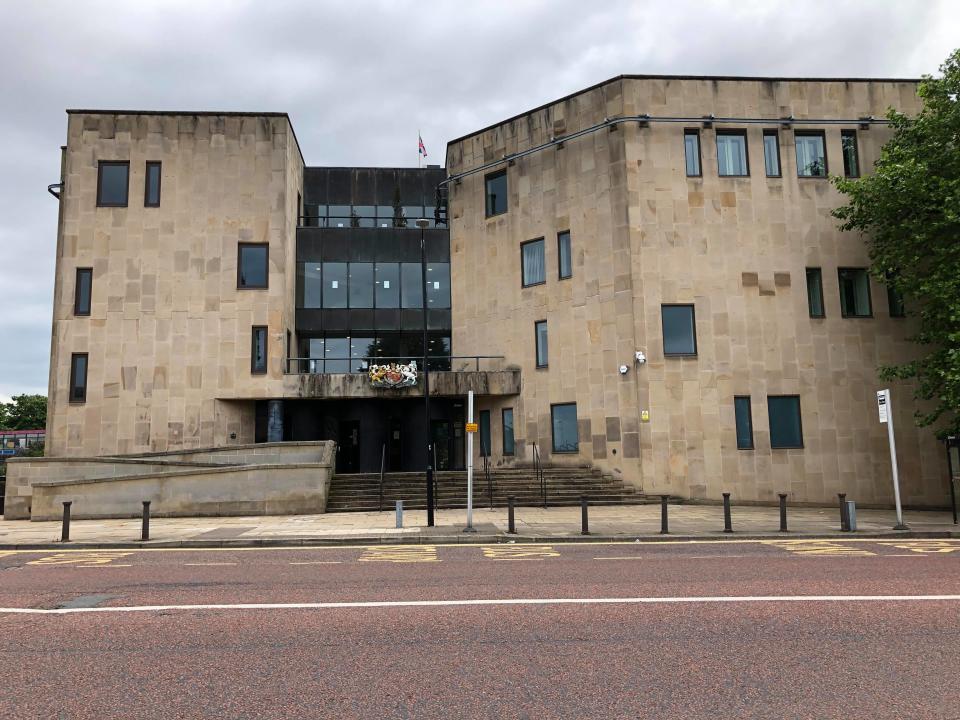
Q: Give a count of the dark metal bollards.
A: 8